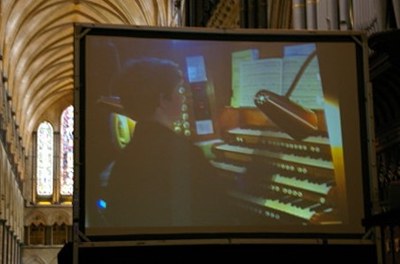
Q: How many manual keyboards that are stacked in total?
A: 4